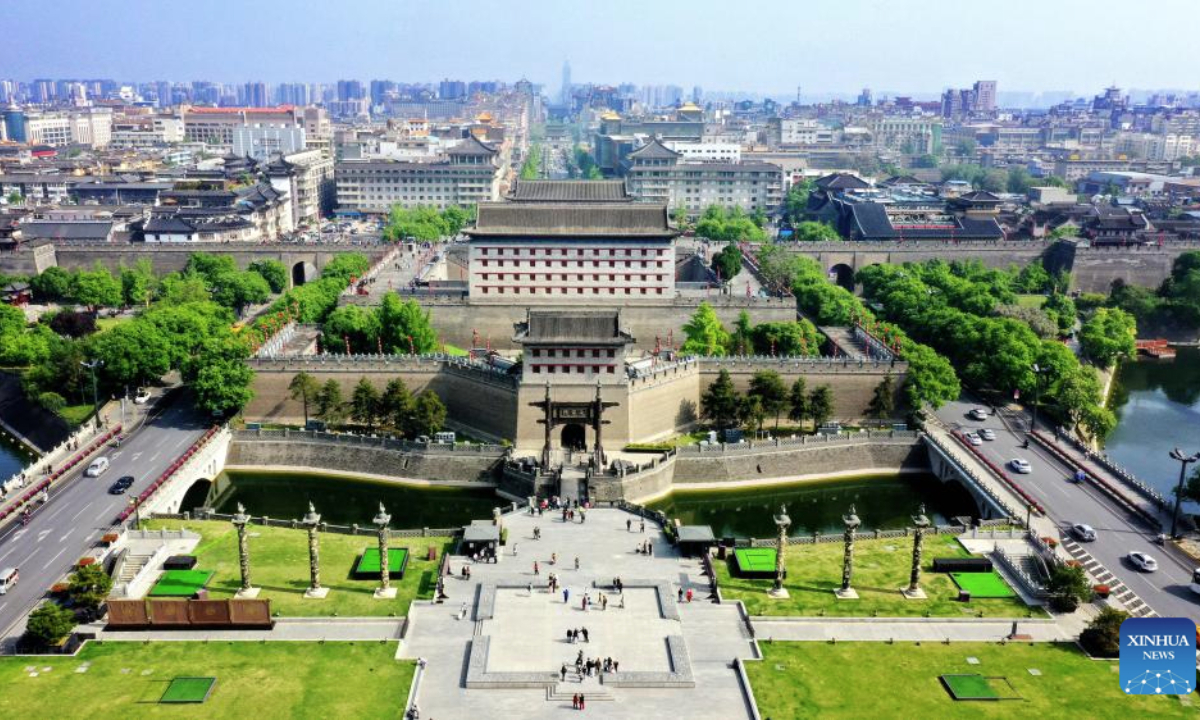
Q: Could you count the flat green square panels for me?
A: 6